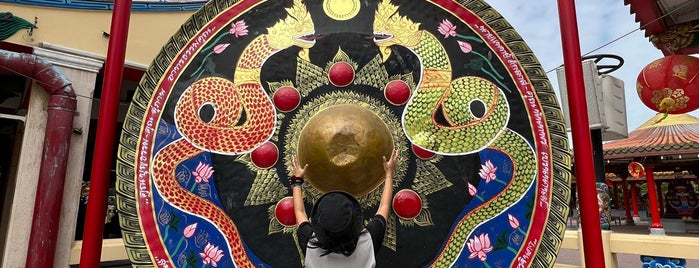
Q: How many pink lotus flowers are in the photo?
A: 11